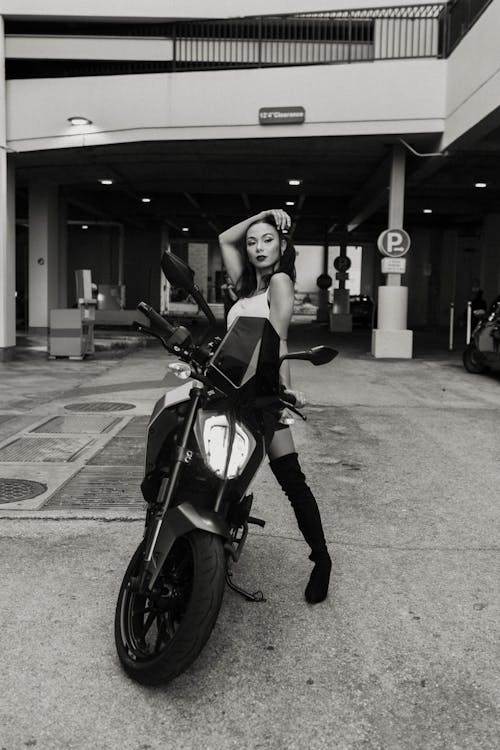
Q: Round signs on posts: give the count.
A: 3